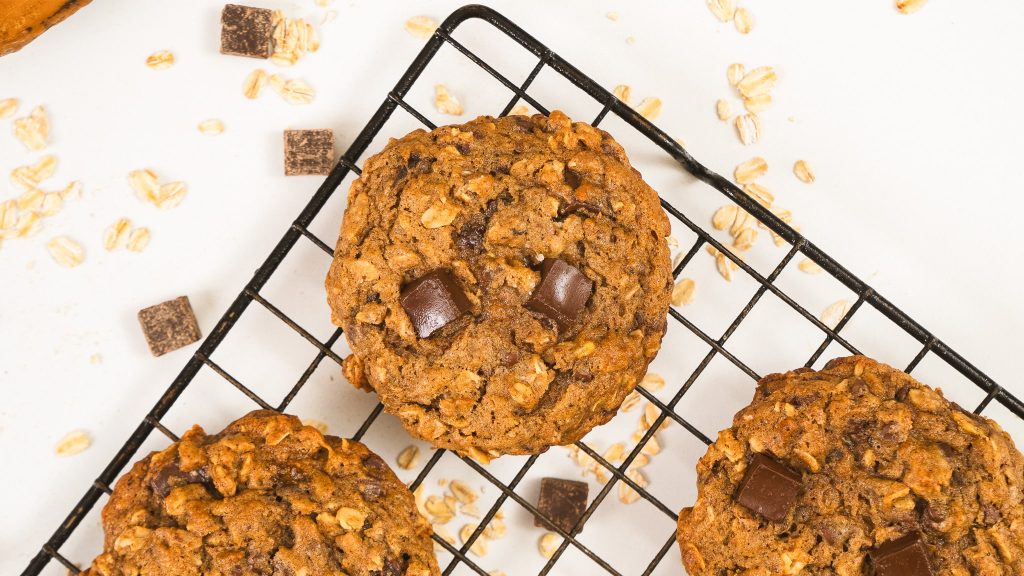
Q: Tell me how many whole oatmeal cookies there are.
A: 1